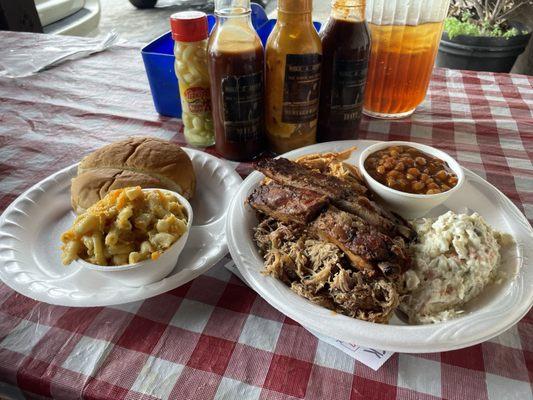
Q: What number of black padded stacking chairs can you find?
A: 0